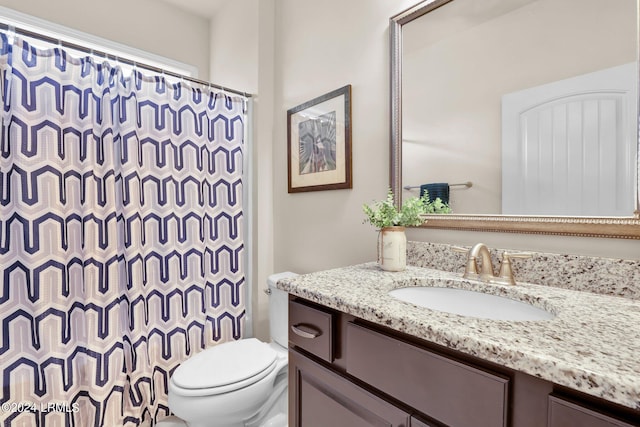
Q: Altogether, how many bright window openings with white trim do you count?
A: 1